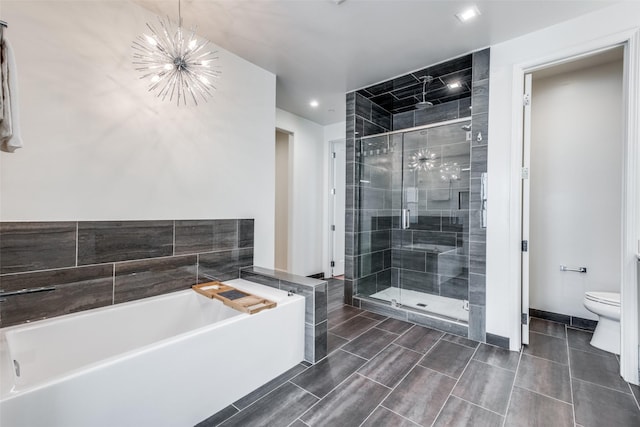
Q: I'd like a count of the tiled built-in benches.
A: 1